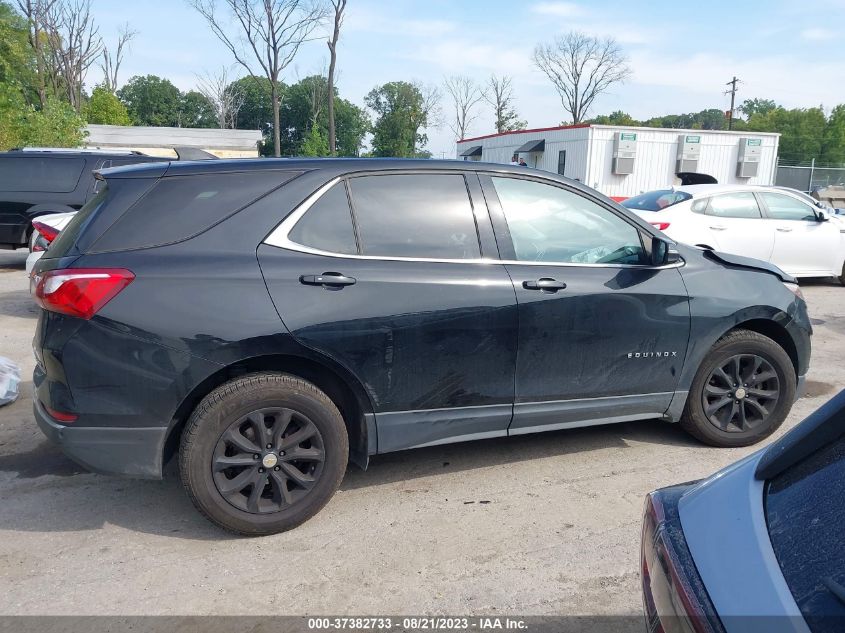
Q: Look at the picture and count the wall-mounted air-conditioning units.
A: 3